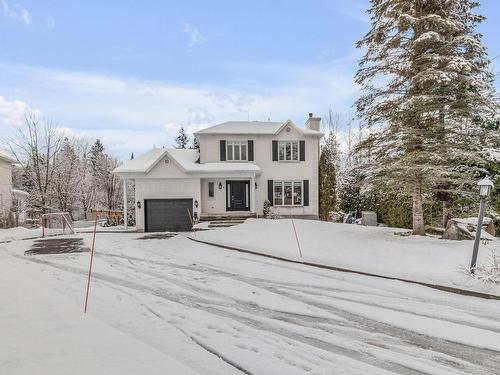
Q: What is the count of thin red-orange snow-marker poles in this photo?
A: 3